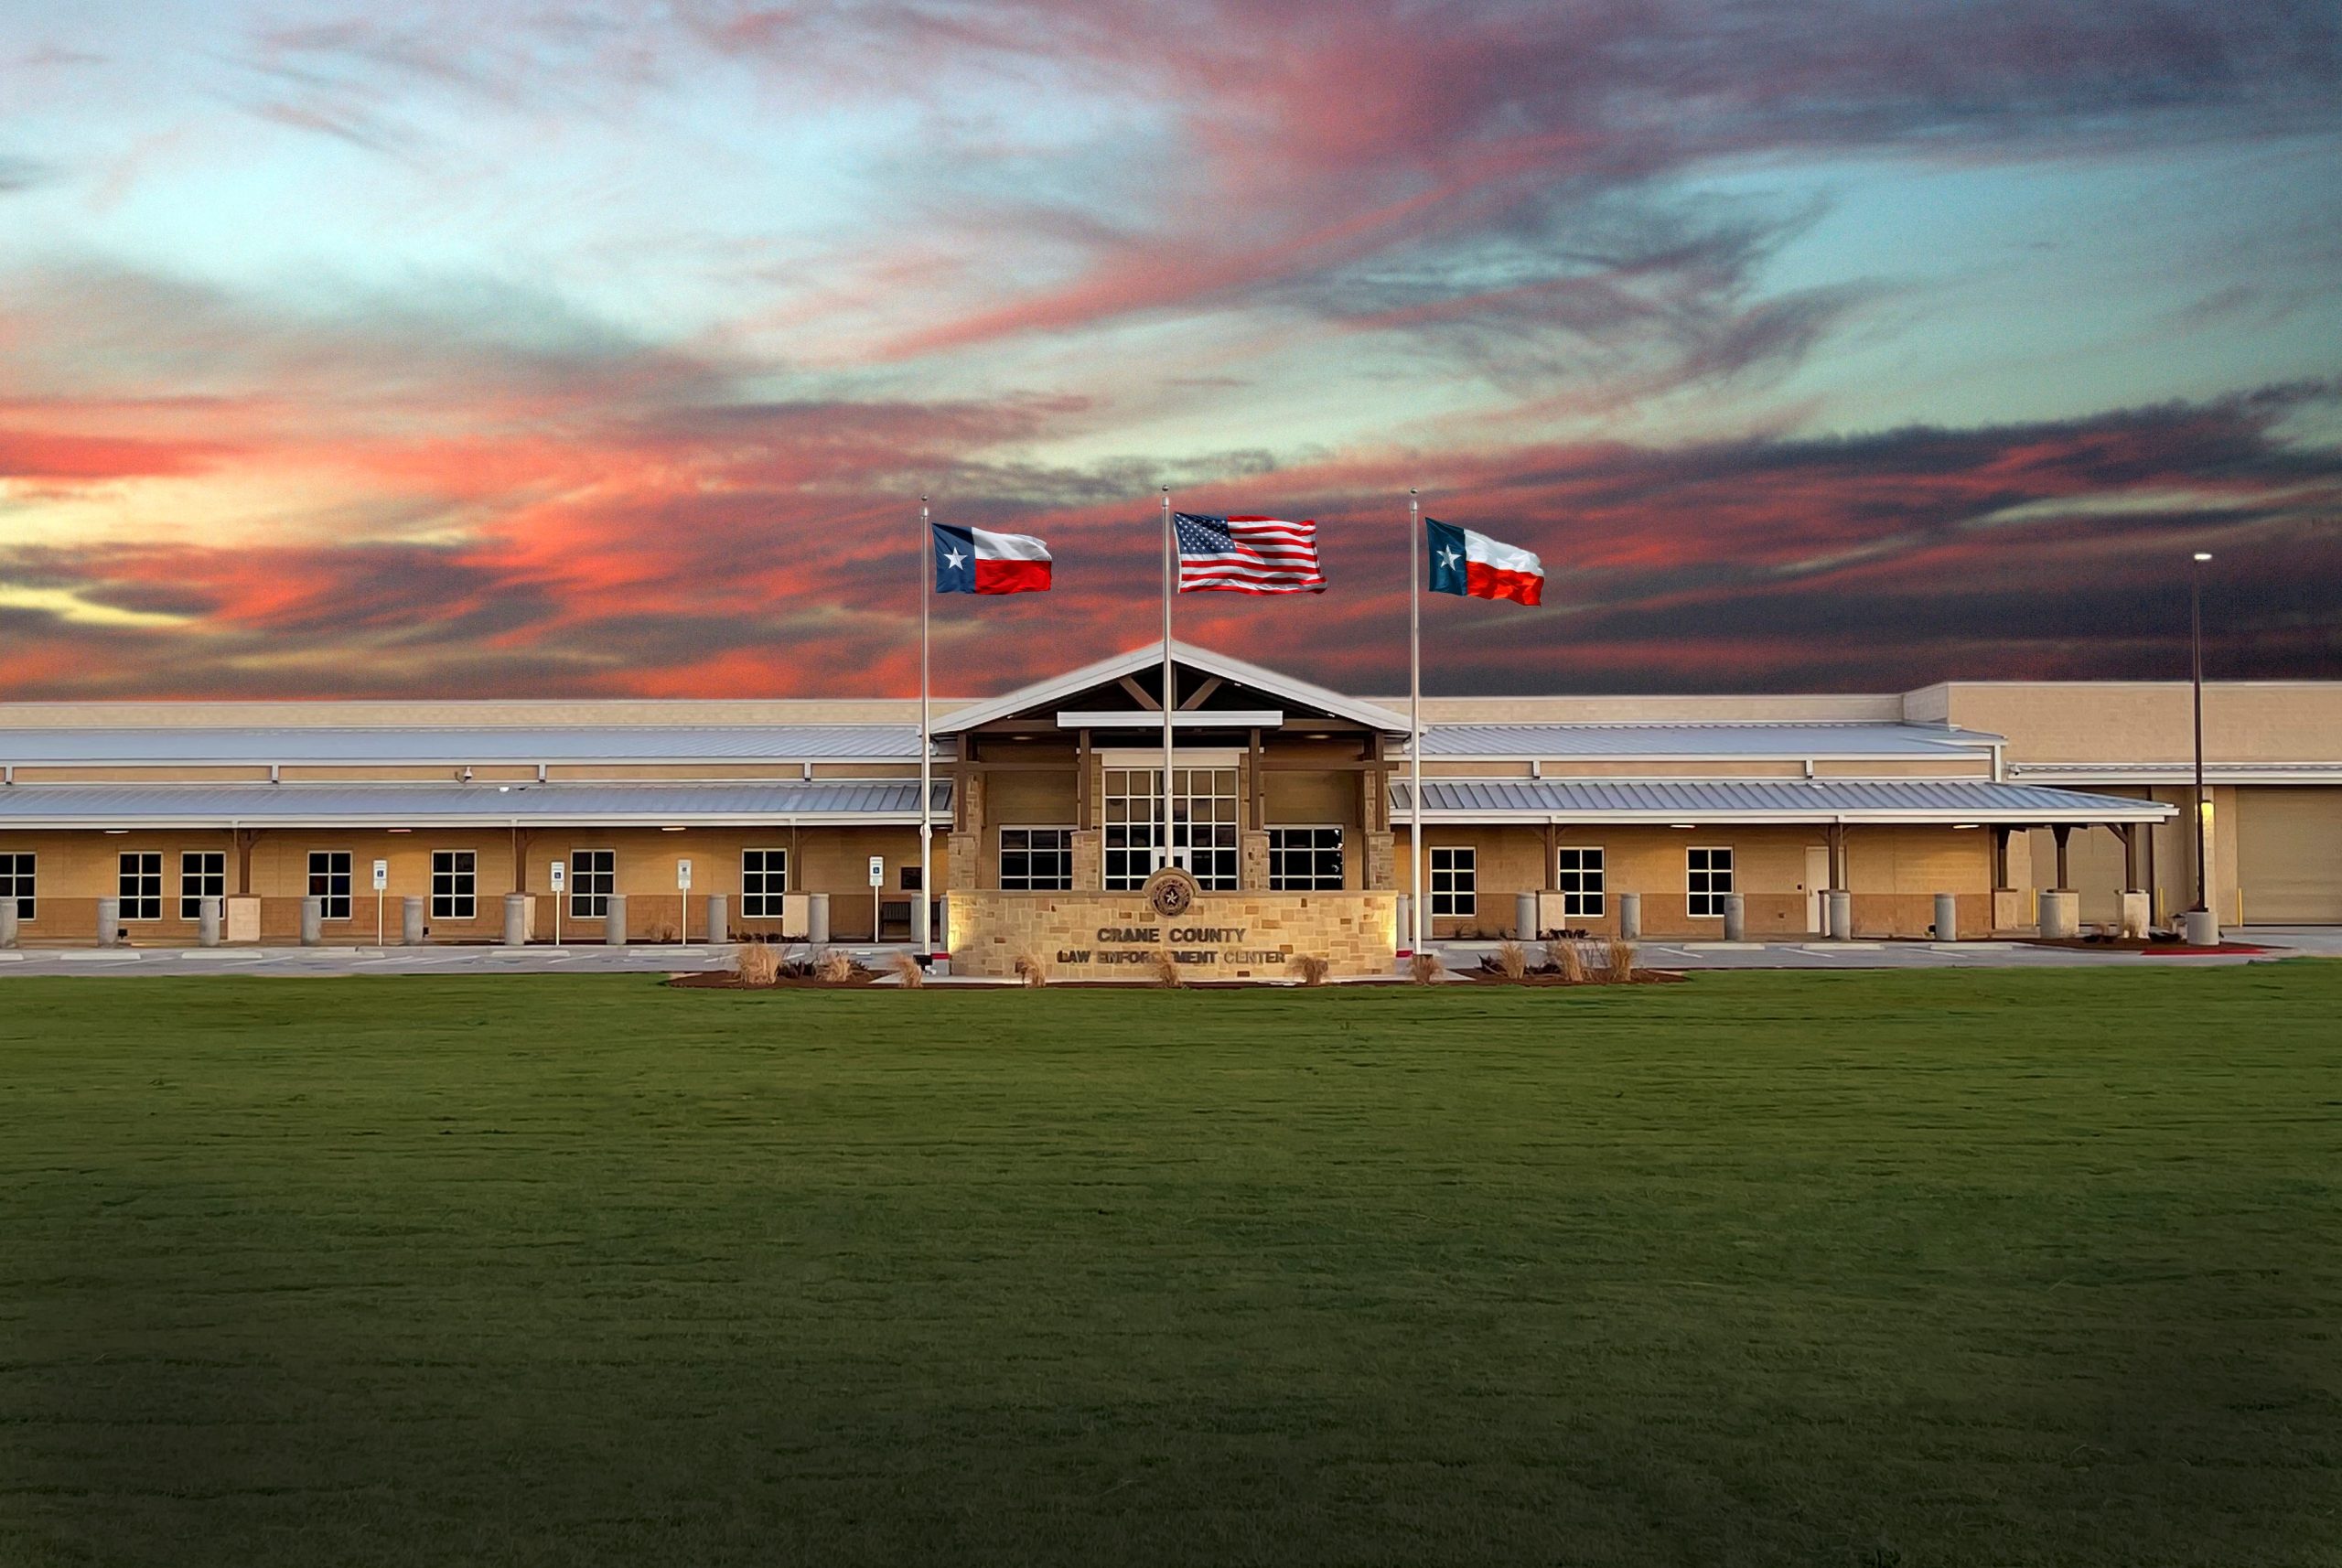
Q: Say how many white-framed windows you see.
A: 13